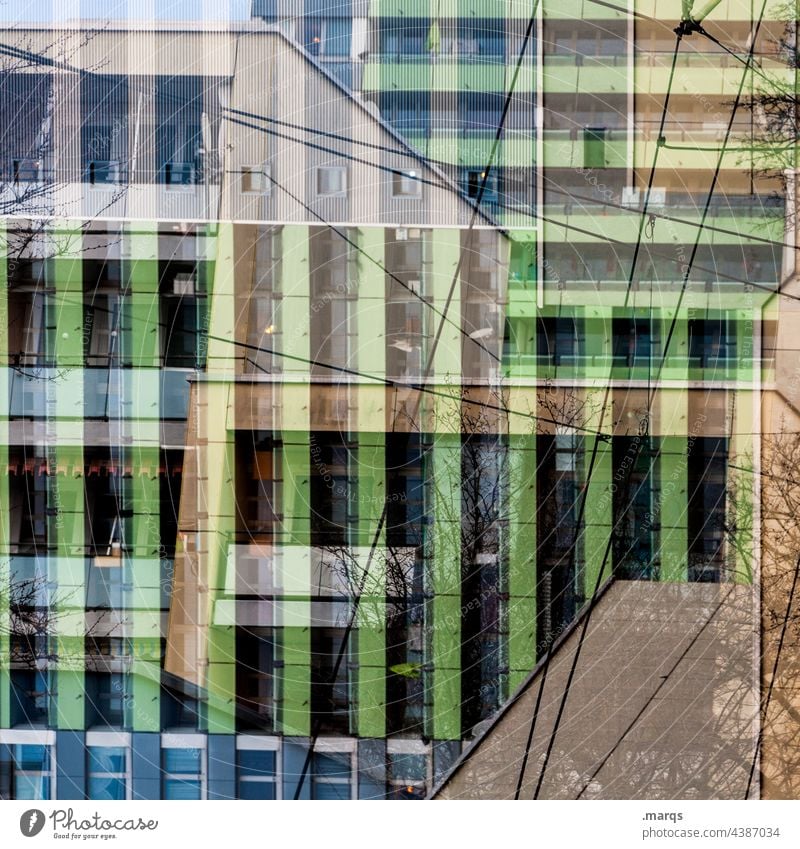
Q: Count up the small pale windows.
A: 3